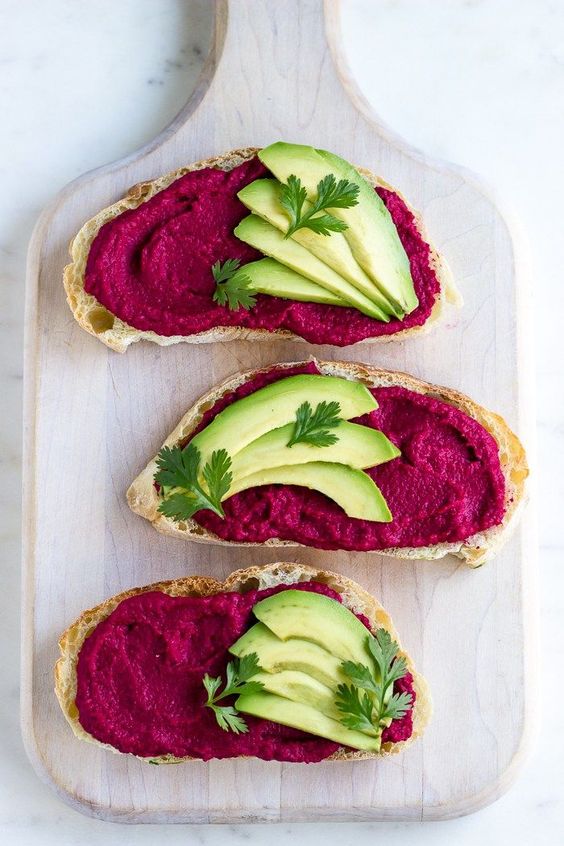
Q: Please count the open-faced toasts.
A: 3